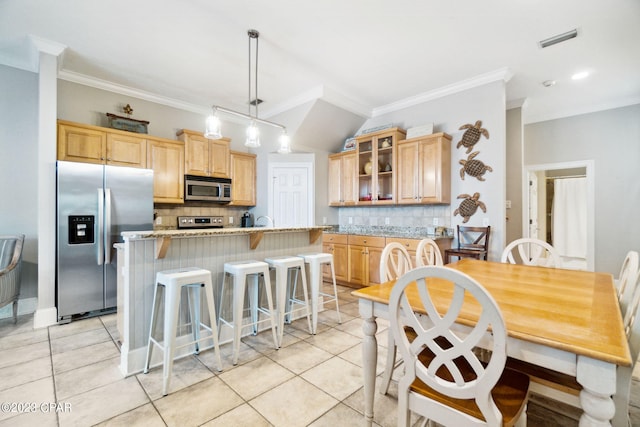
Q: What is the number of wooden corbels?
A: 3